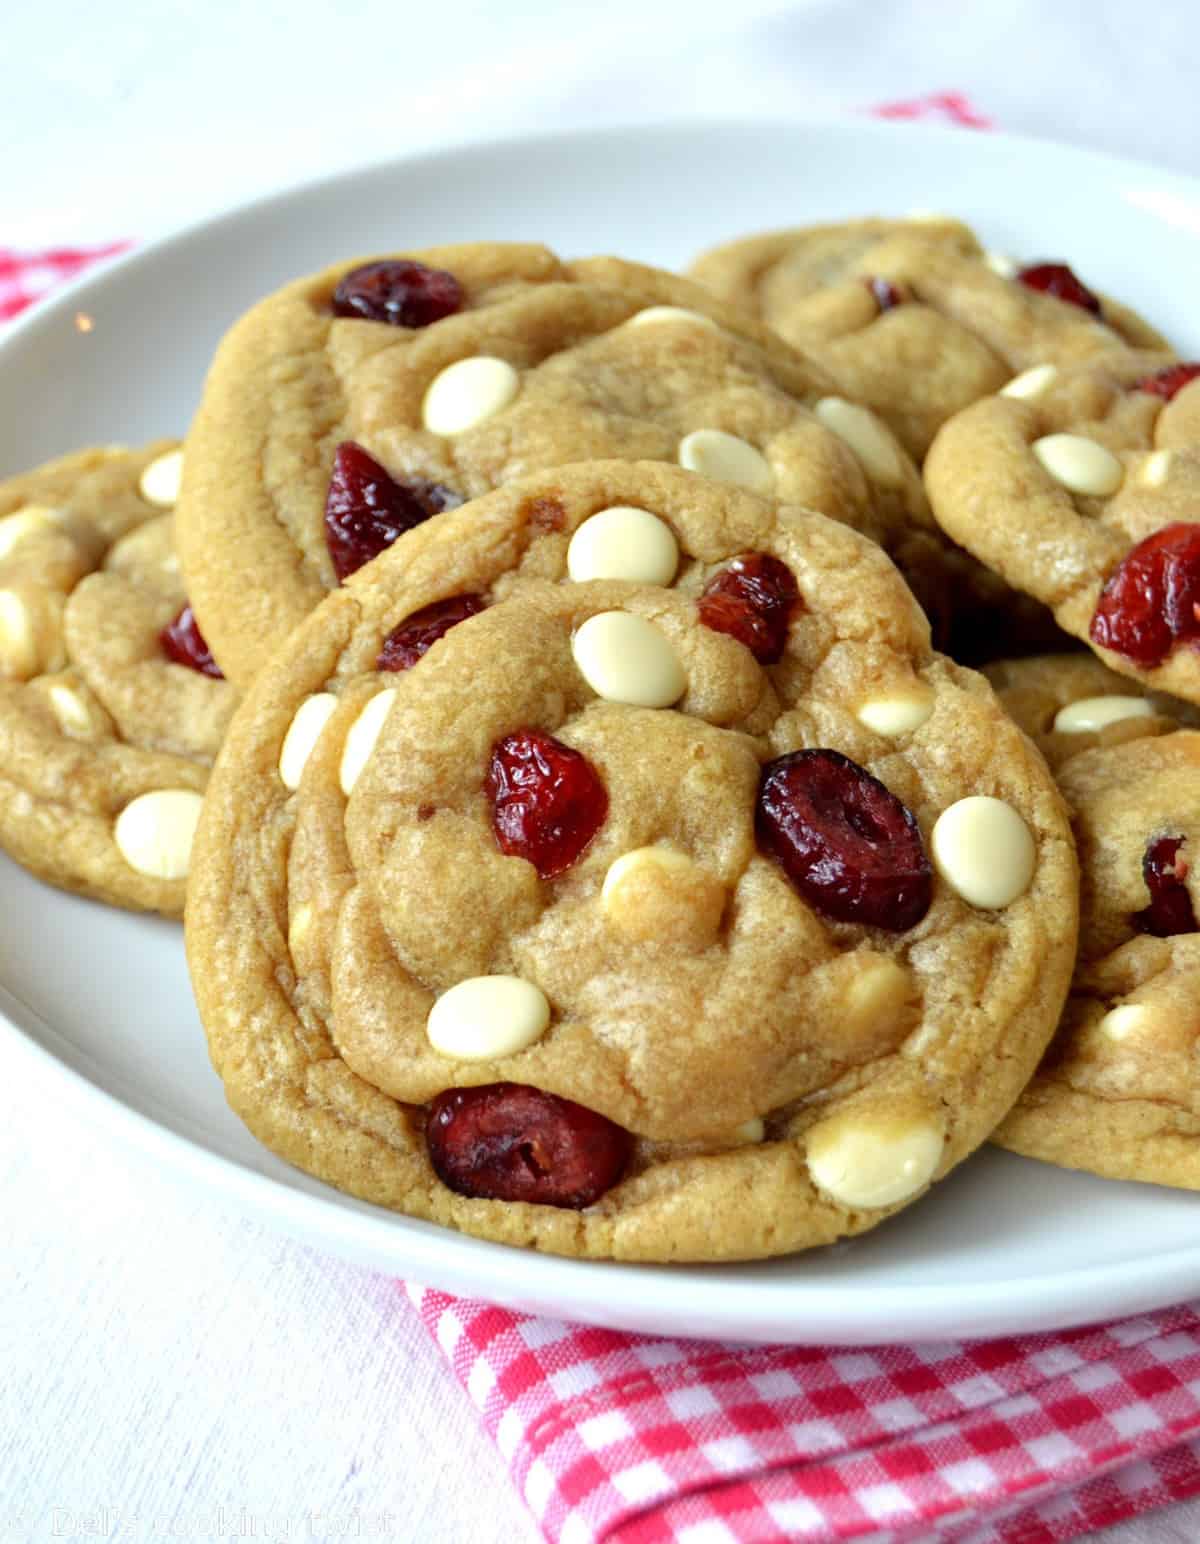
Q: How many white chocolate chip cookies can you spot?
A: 6